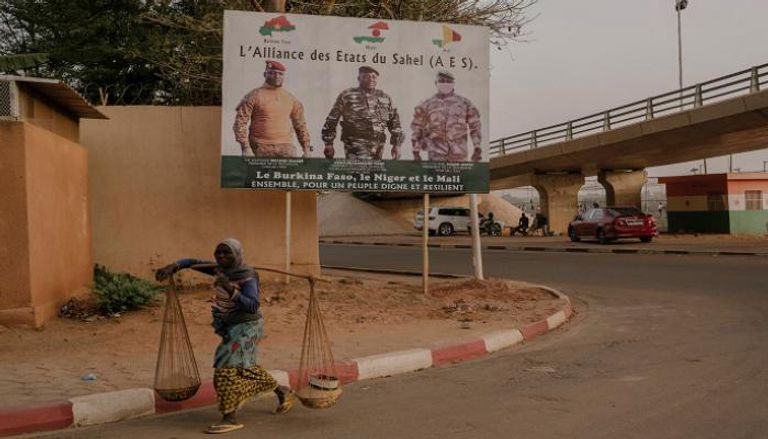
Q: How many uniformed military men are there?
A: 3